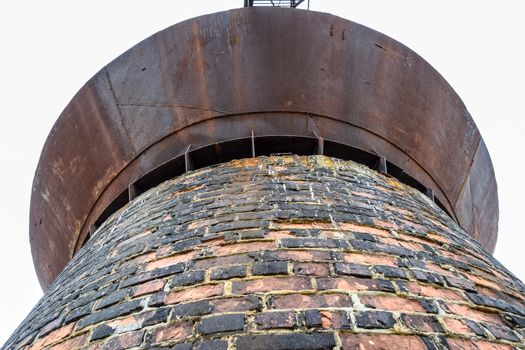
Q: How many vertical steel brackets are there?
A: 7